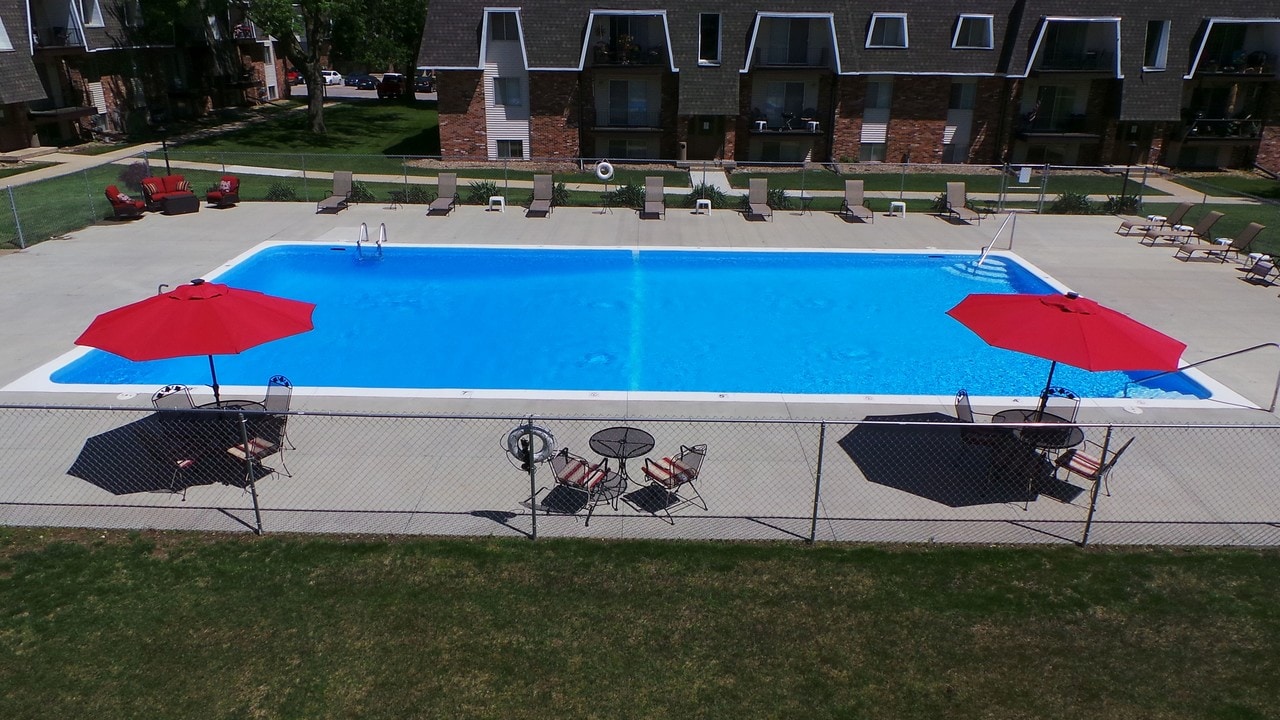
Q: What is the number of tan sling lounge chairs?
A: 11